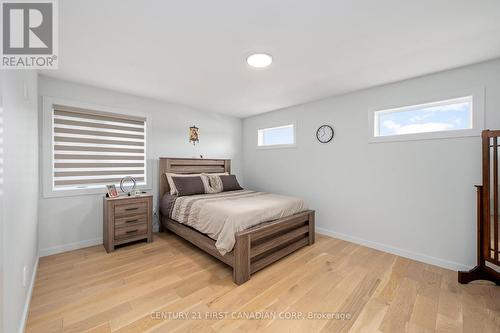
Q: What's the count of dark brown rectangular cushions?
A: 2